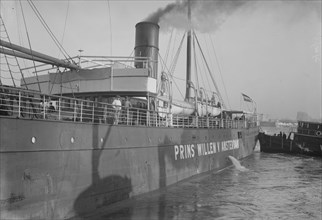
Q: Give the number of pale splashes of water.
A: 1